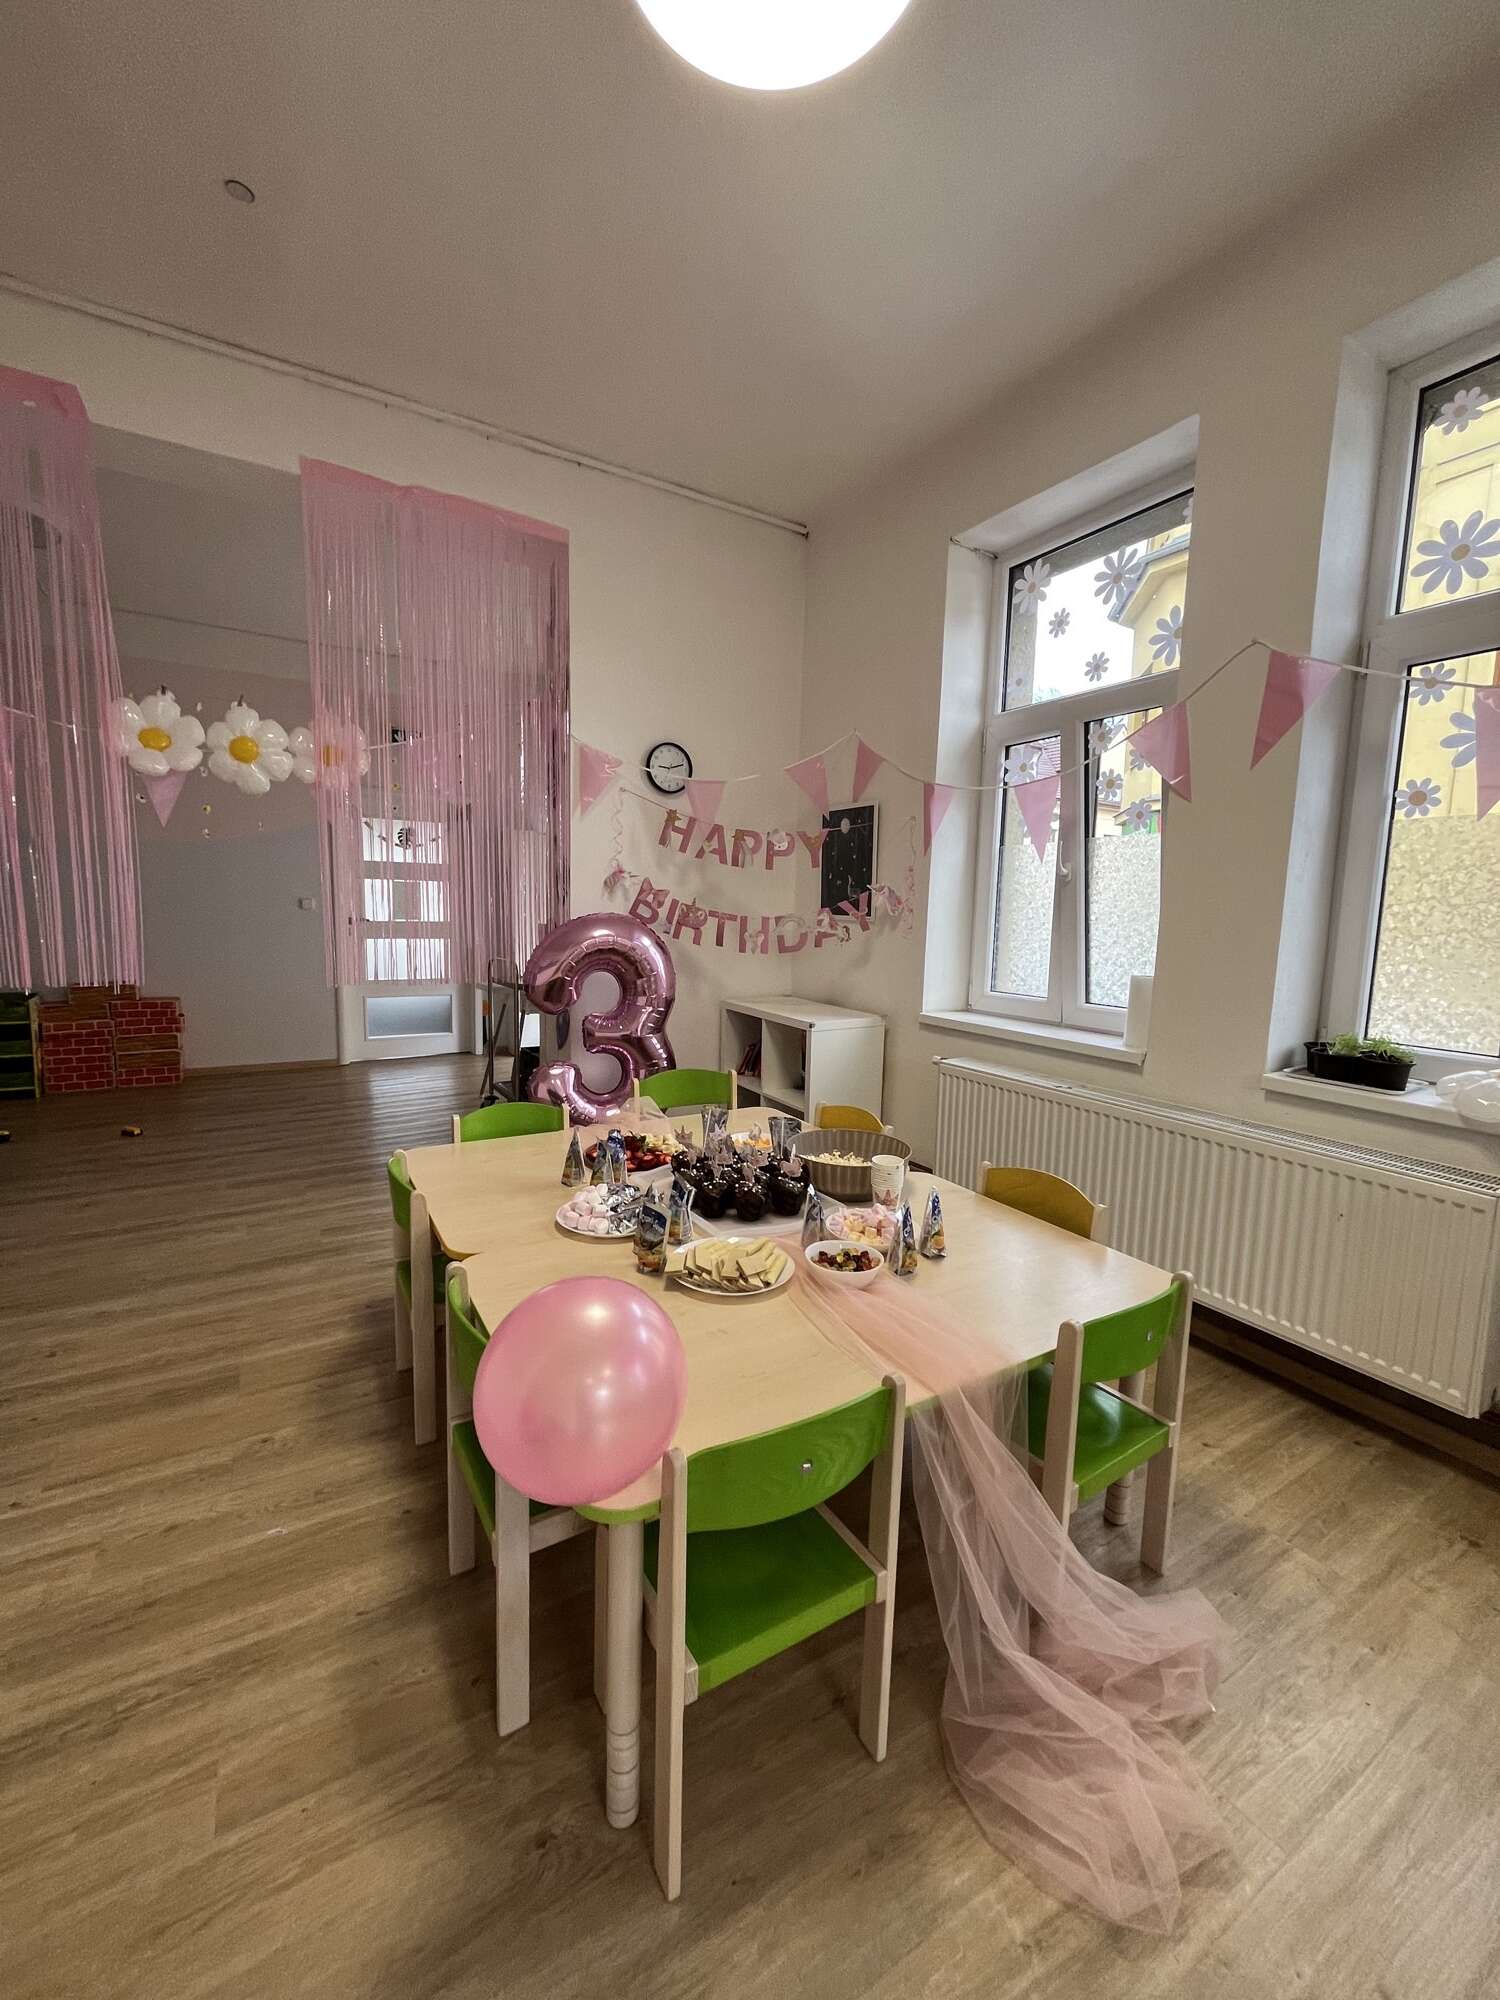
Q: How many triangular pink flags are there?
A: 10